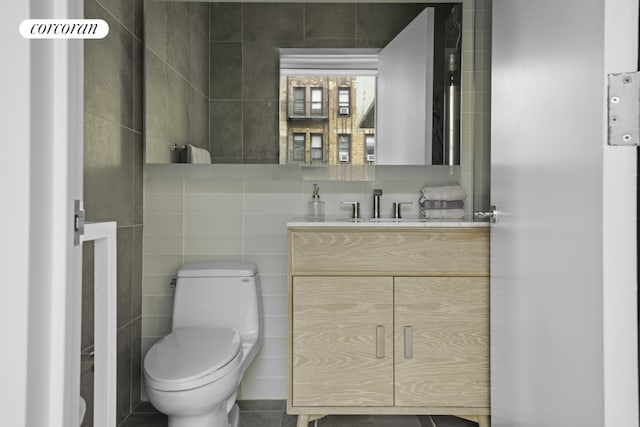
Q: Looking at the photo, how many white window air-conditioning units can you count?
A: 3